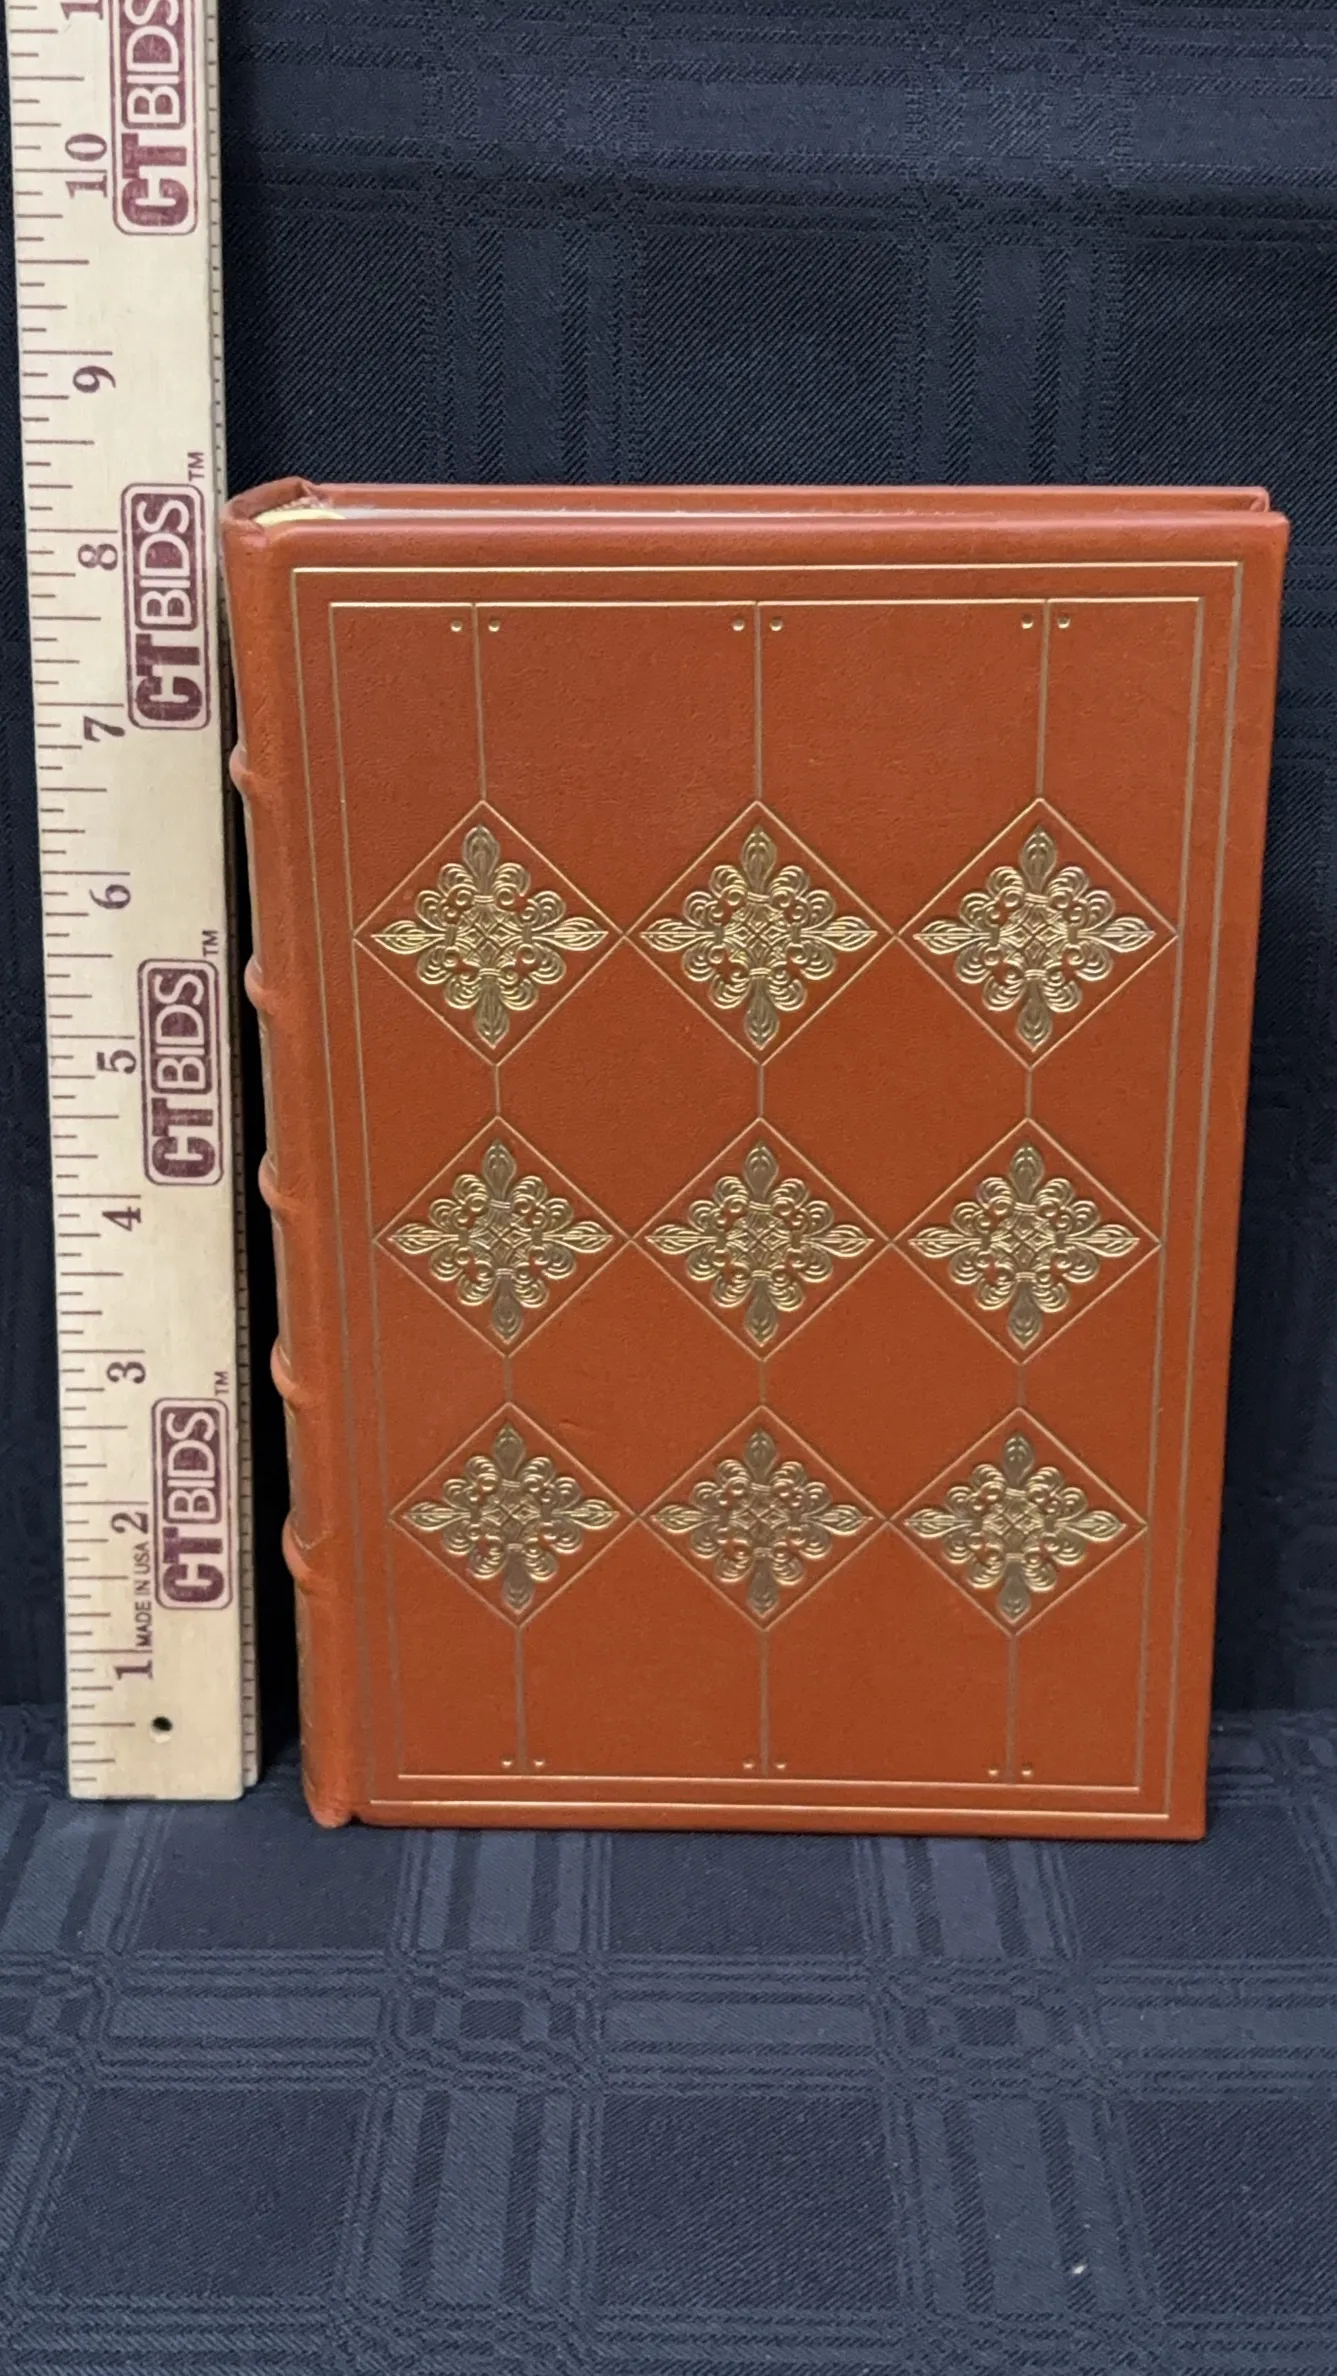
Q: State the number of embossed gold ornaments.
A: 9